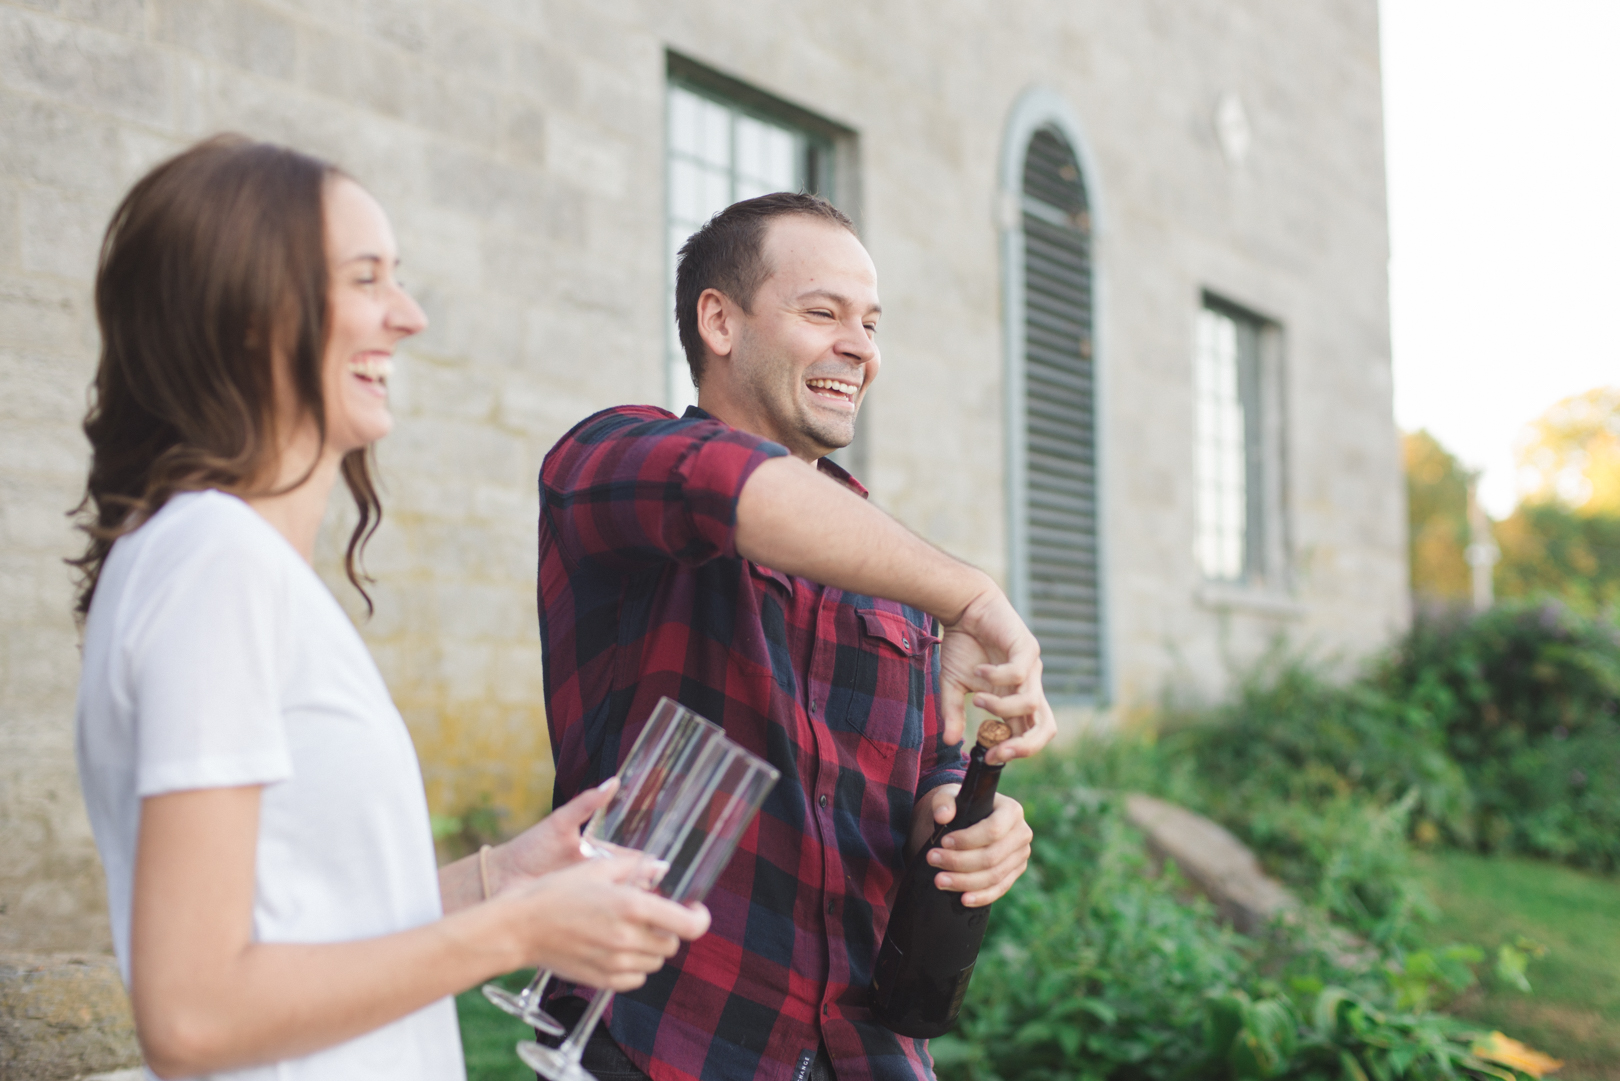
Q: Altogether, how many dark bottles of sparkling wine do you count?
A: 1